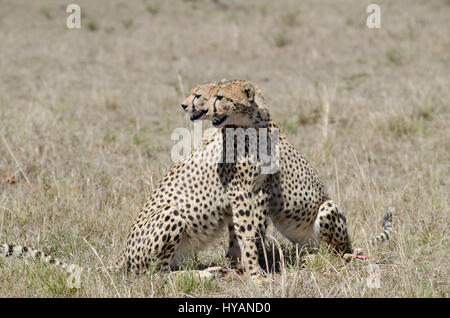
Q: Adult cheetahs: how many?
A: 2